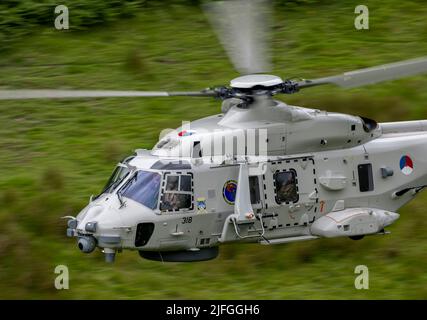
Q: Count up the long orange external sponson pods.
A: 0